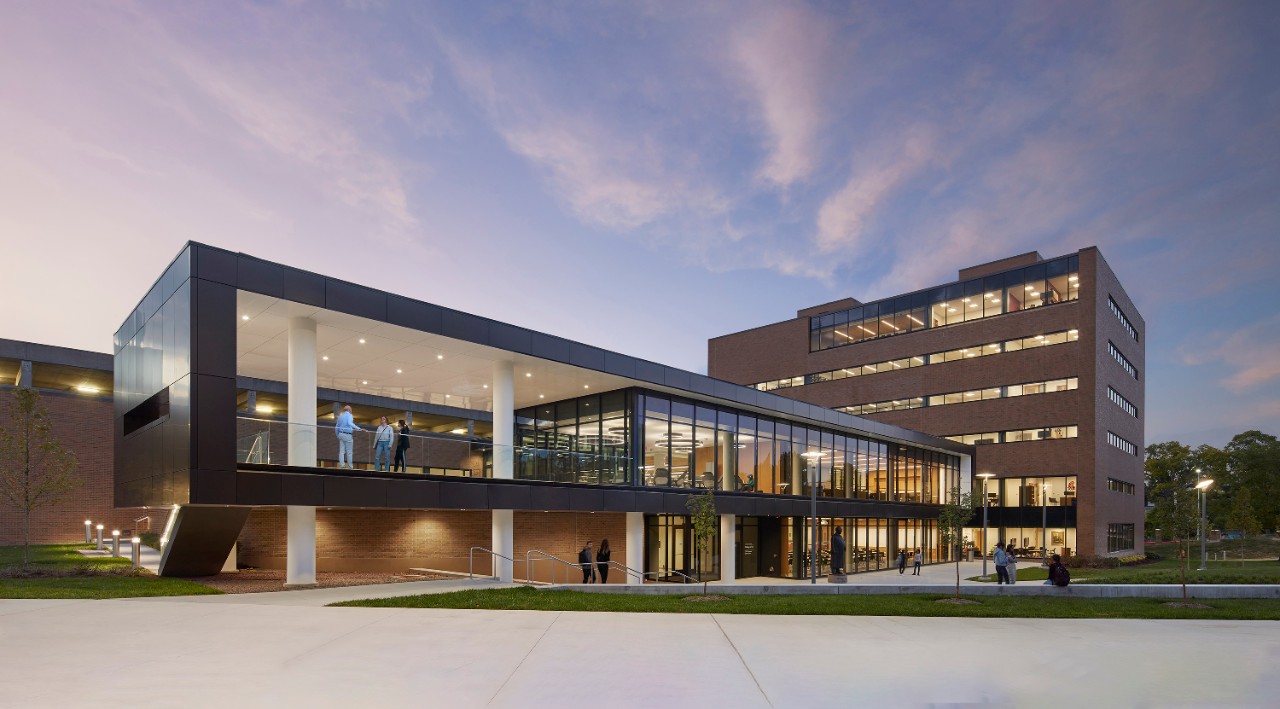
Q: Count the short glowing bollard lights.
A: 4